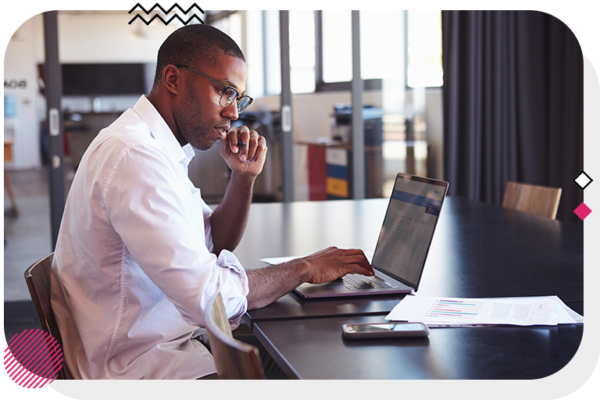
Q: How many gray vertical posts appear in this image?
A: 3